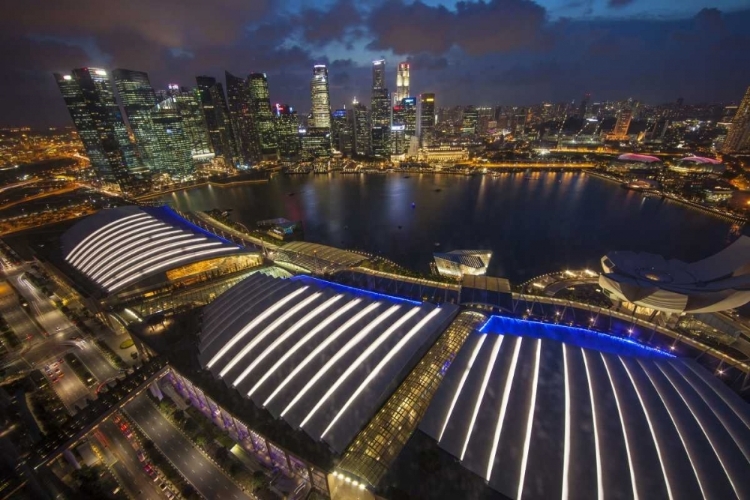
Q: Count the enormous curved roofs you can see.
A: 3